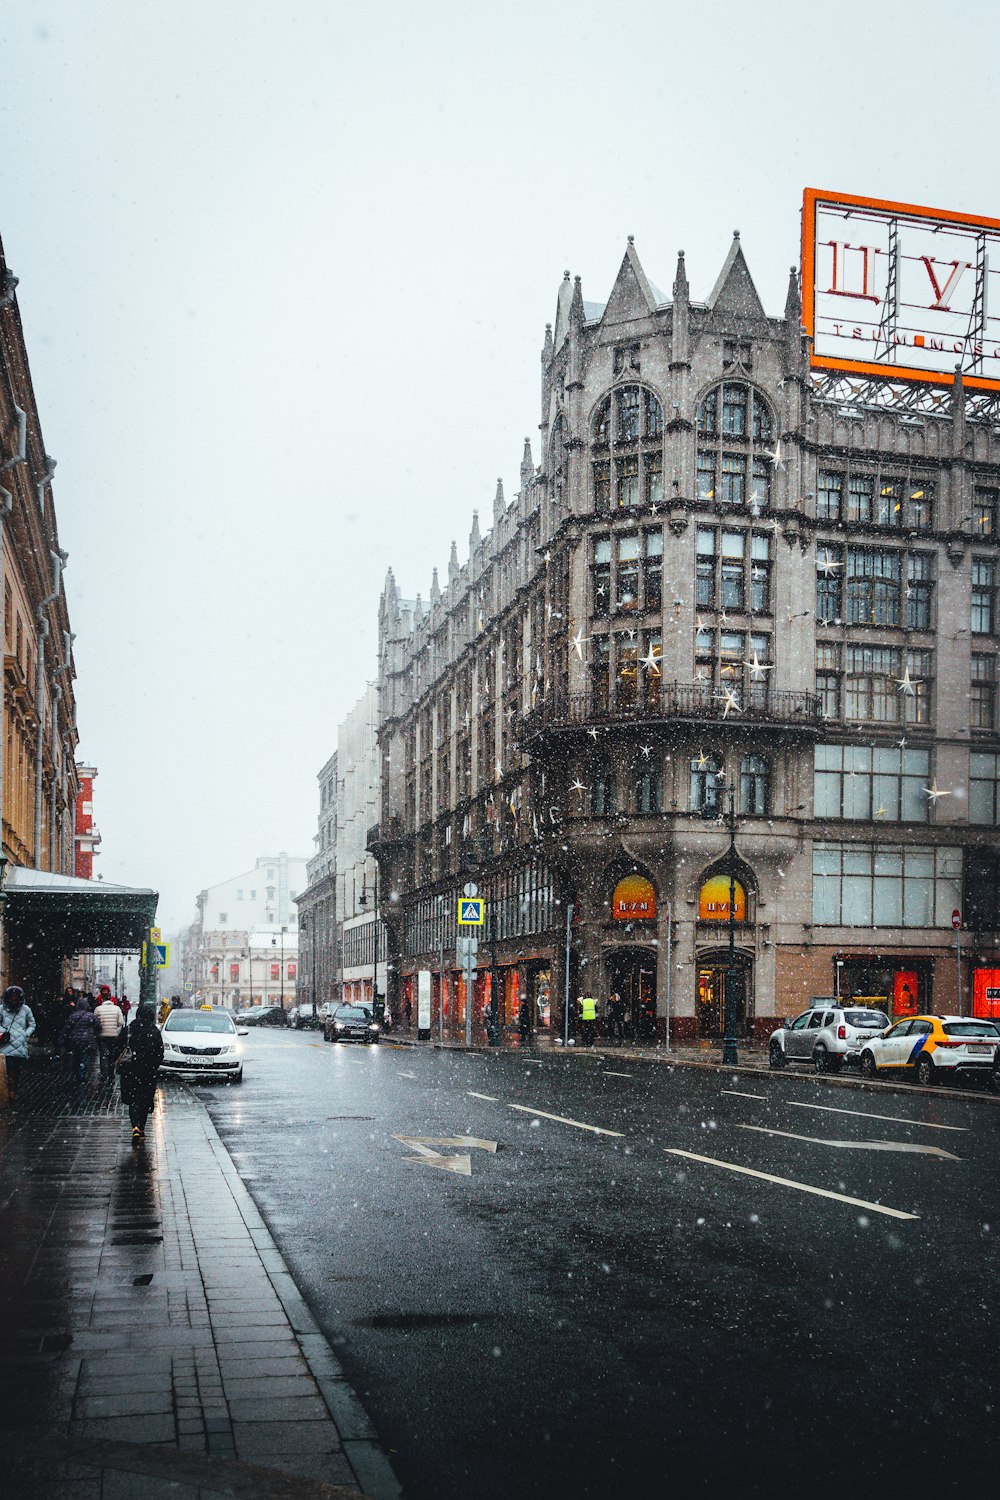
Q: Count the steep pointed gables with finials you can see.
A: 2